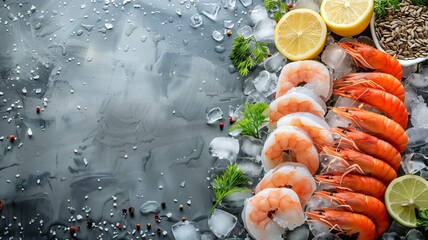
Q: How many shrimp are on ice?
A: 15